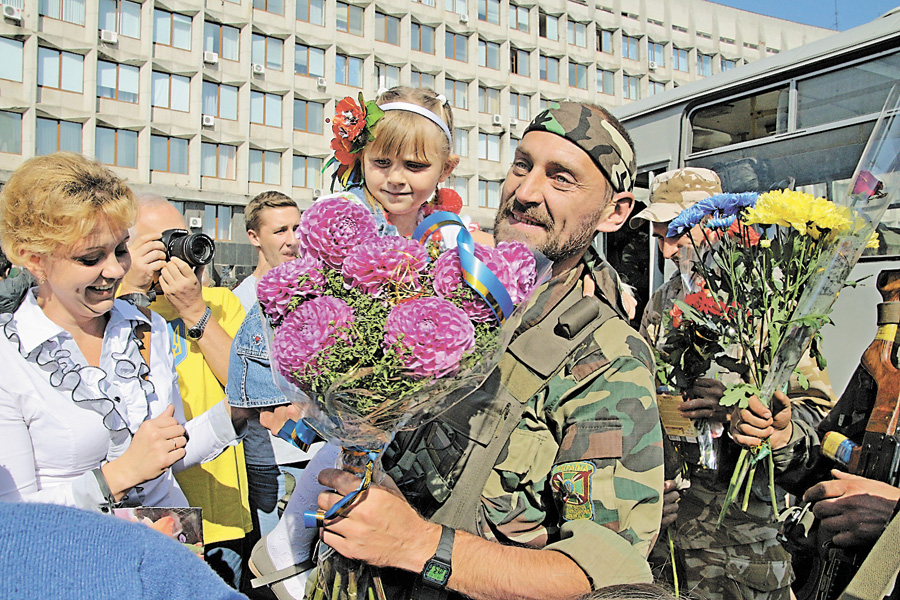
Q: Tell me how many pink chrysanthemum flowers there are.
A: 7